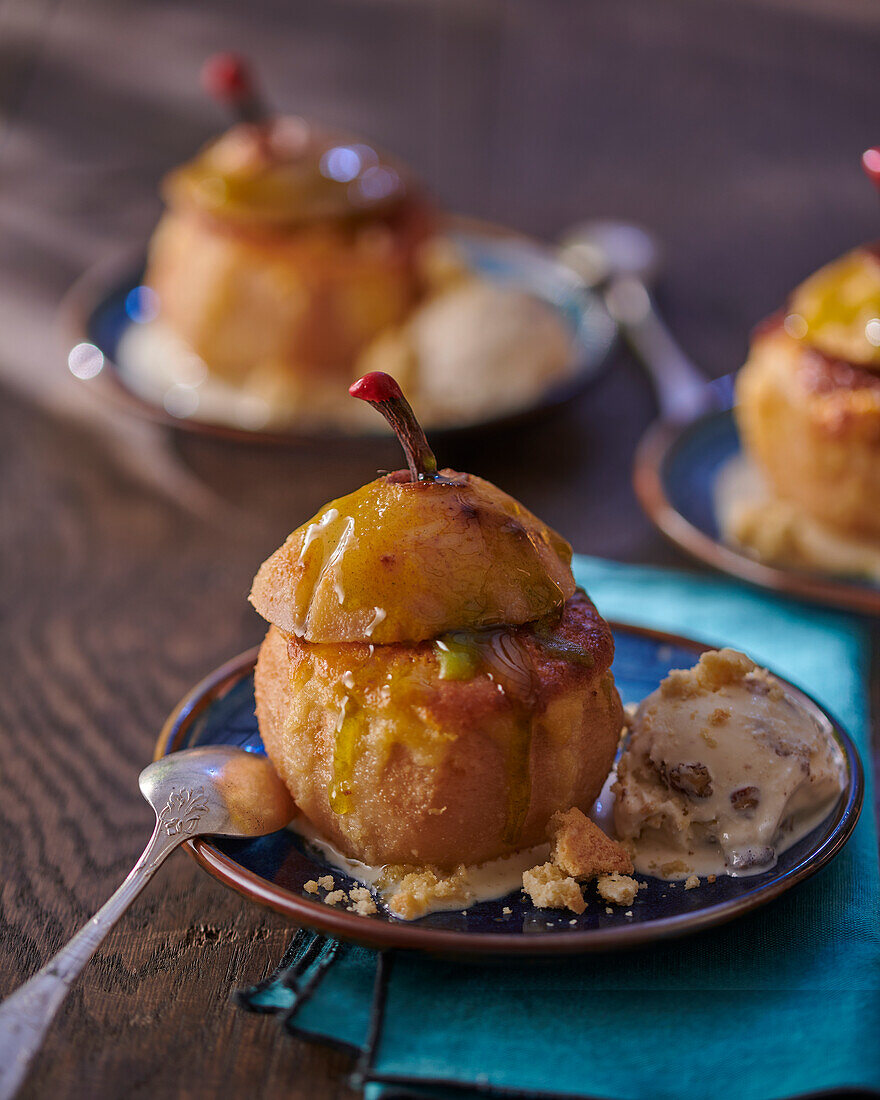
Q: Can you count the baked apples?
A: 3